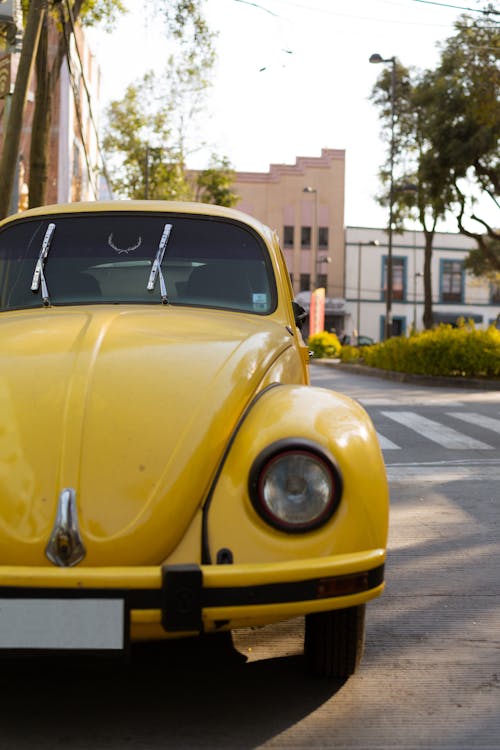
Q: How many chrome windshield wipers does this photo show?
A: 2